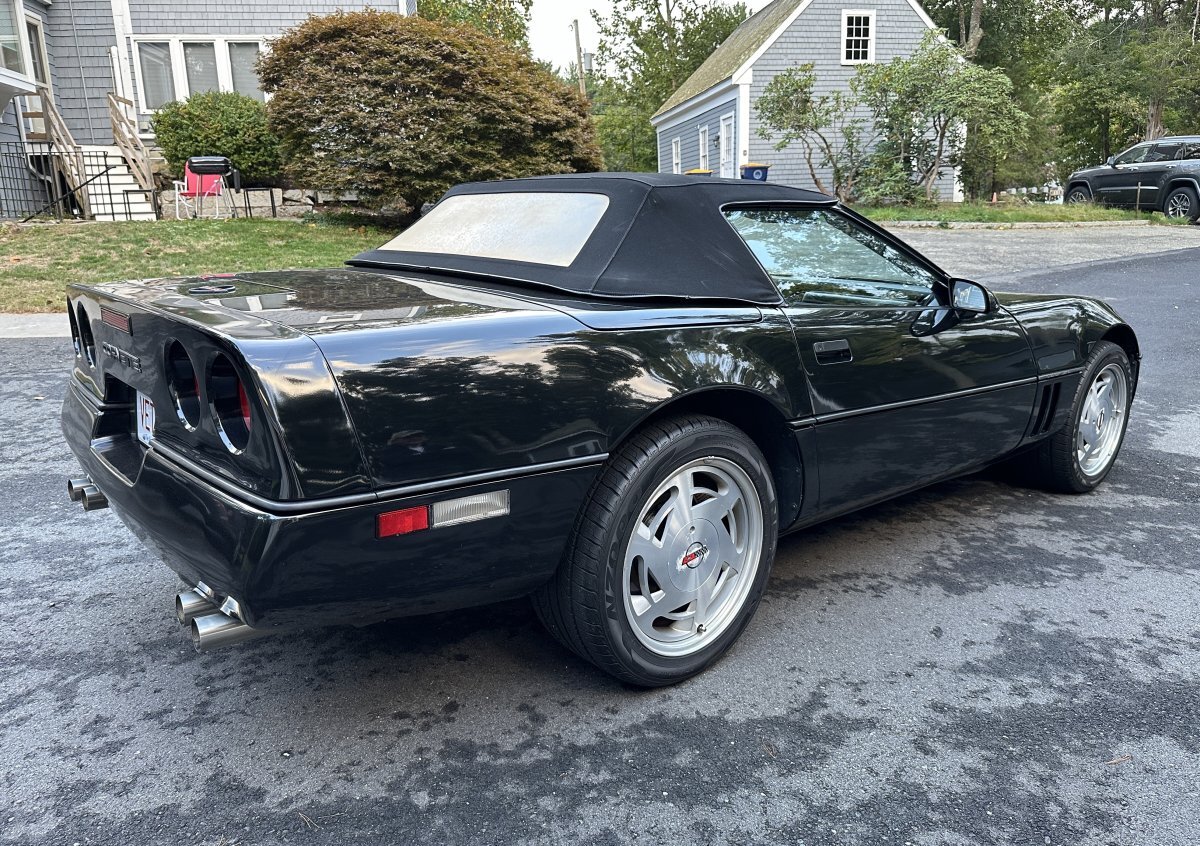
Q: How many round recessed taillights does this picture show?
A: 4